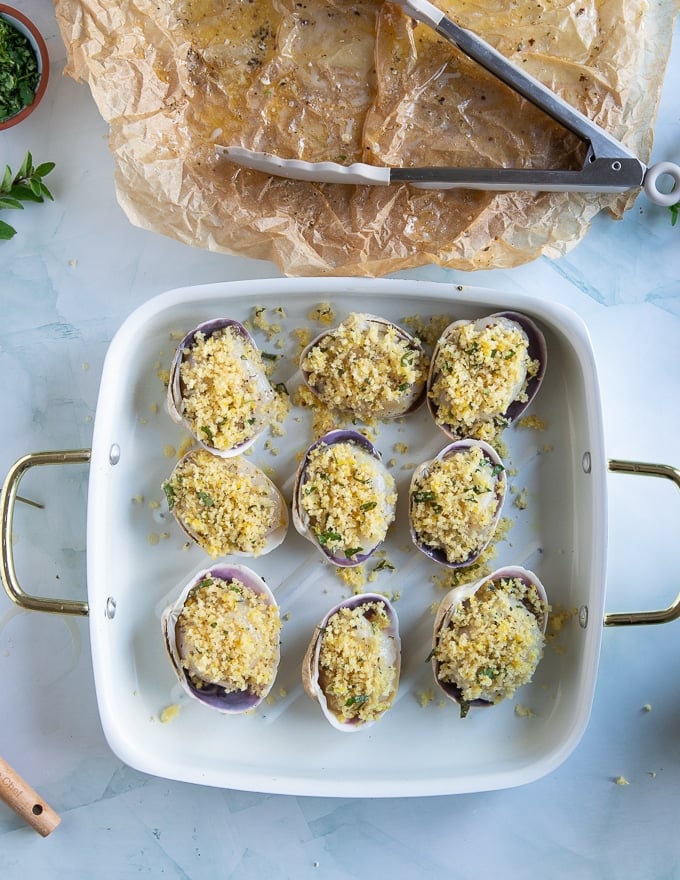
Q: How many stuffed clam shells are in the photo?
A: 9